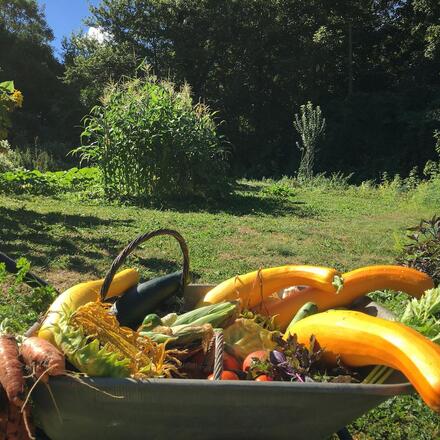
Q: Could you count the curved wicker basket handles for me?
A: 2